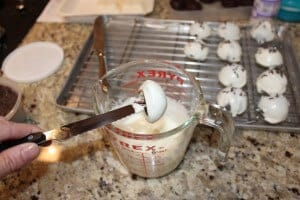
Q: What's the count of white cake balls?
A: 11